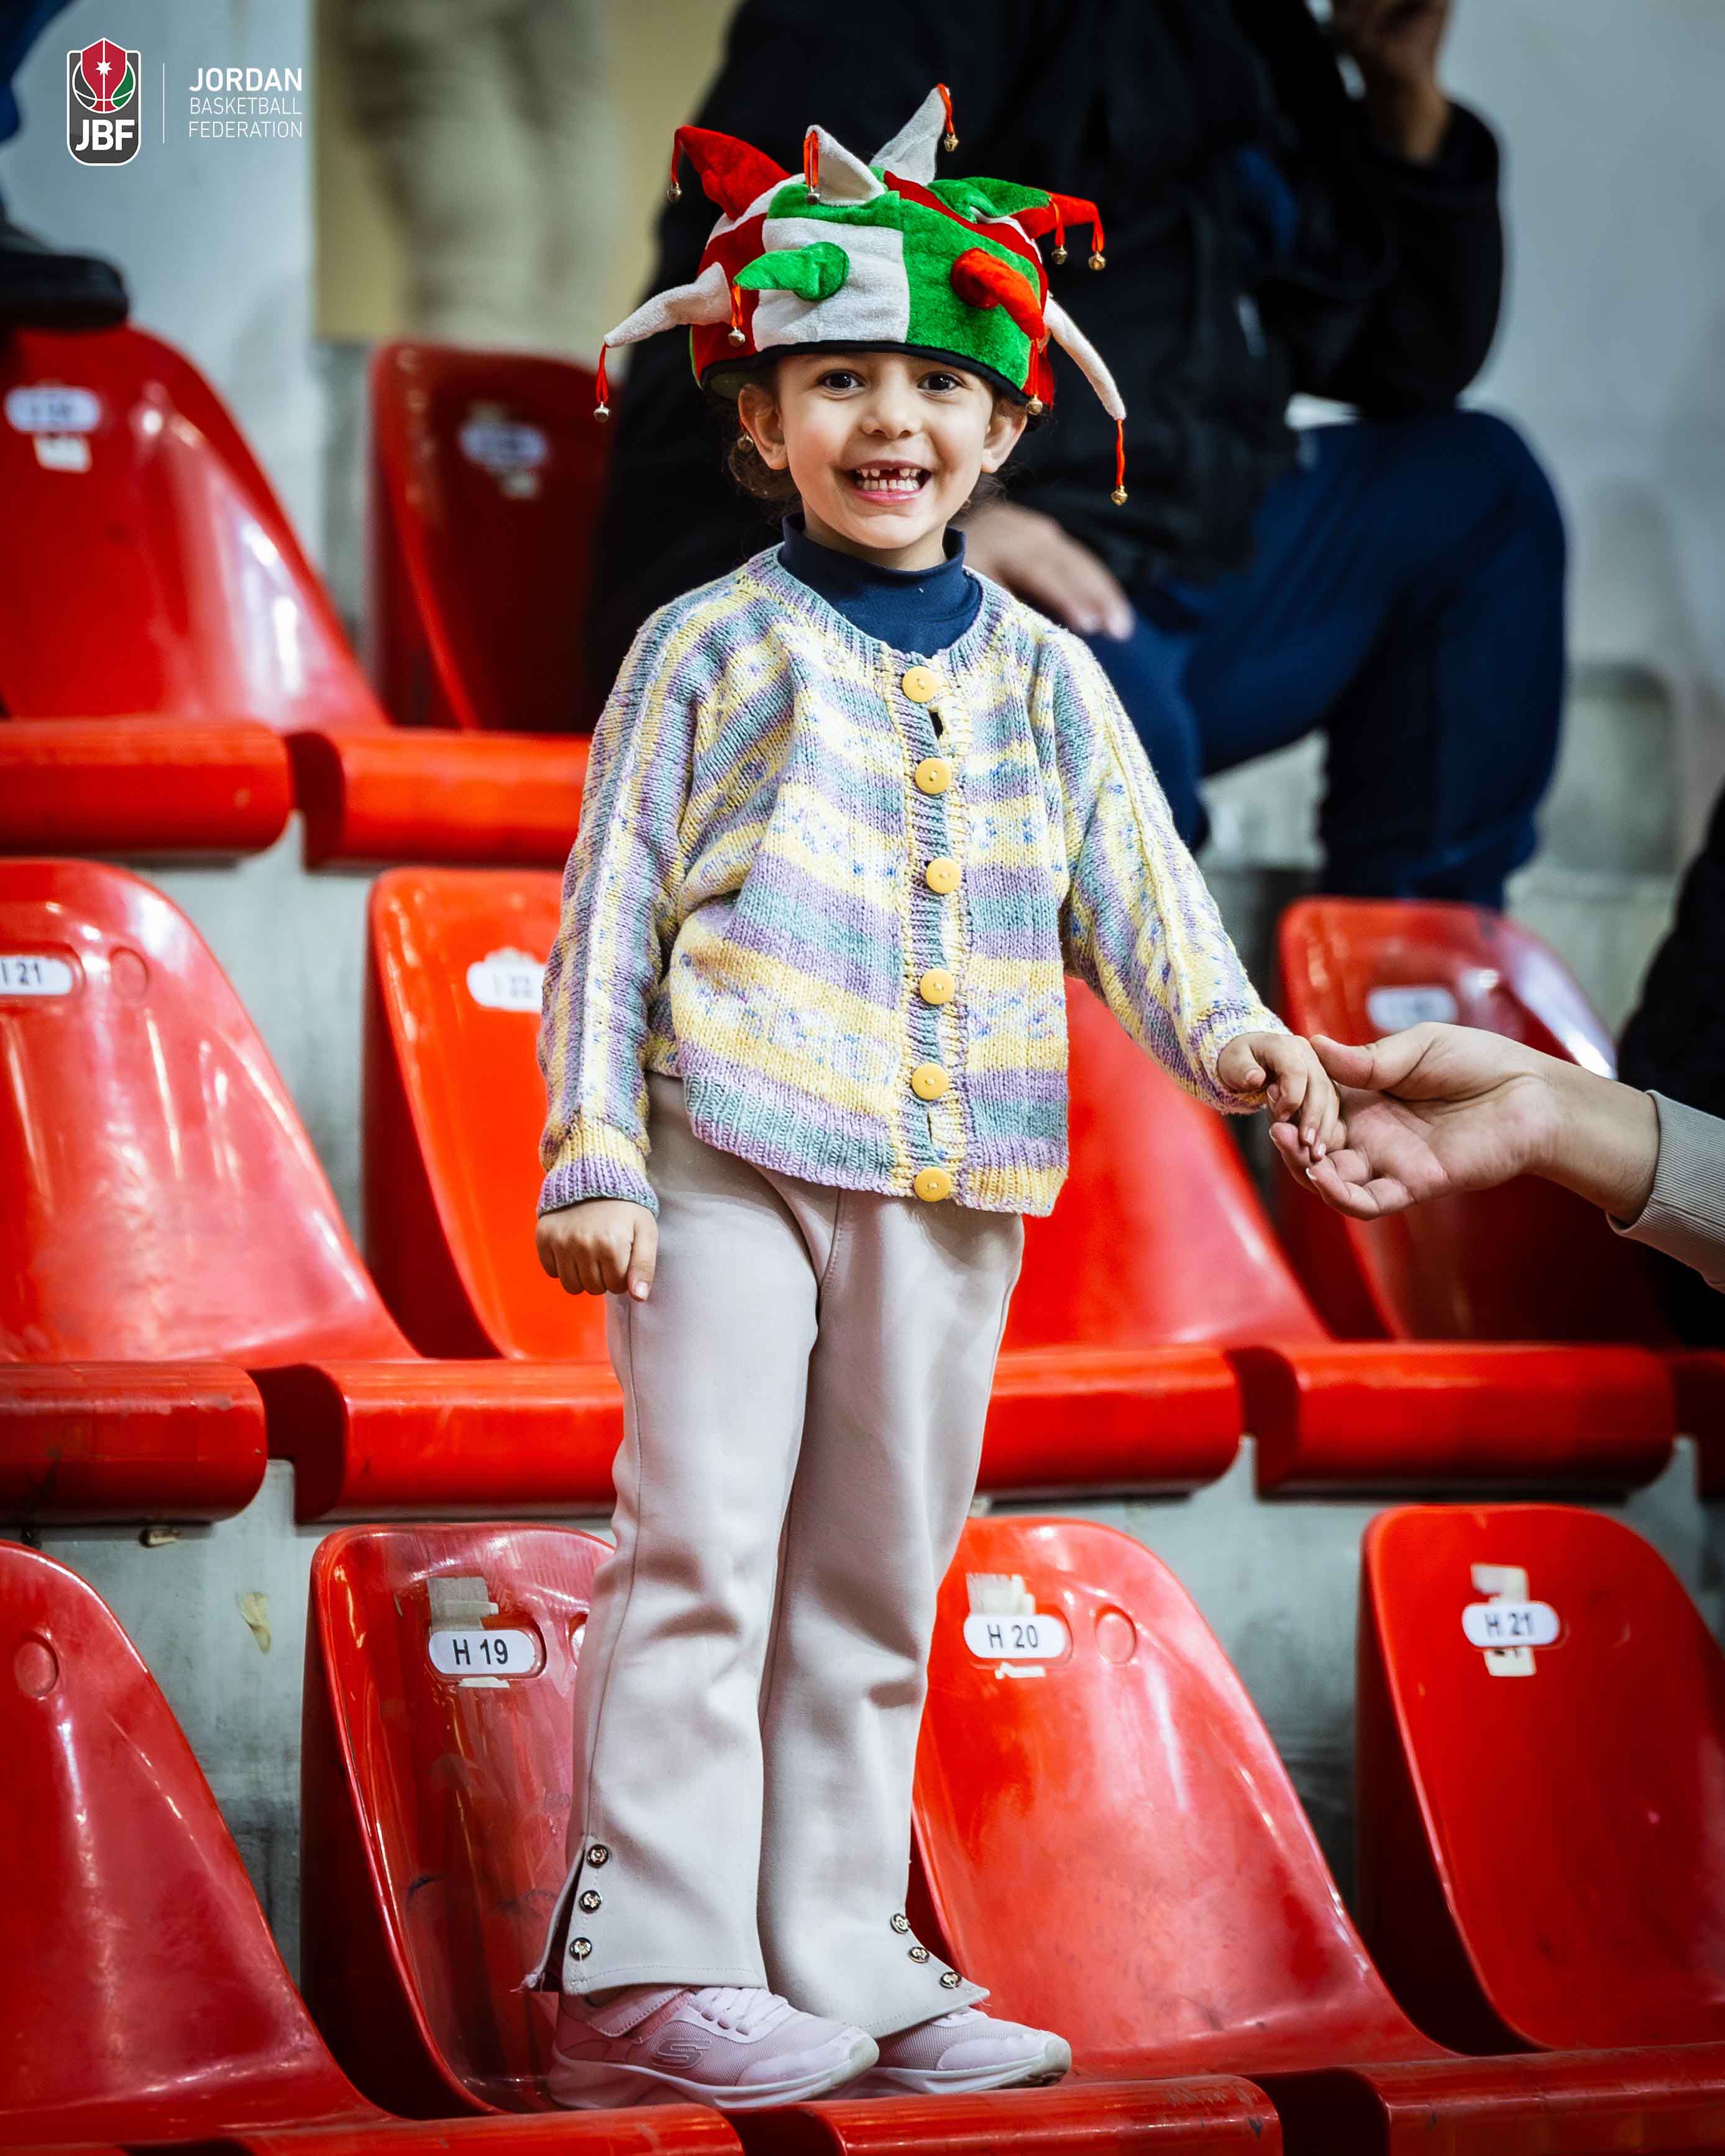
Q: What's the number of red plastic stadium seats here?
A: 10